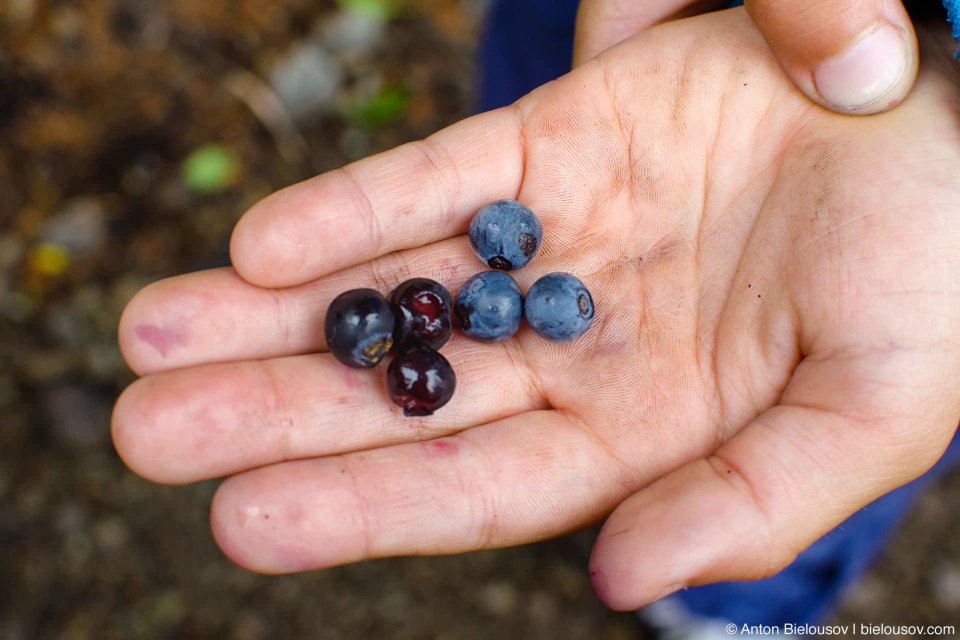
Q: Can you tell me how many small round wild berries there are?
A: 6